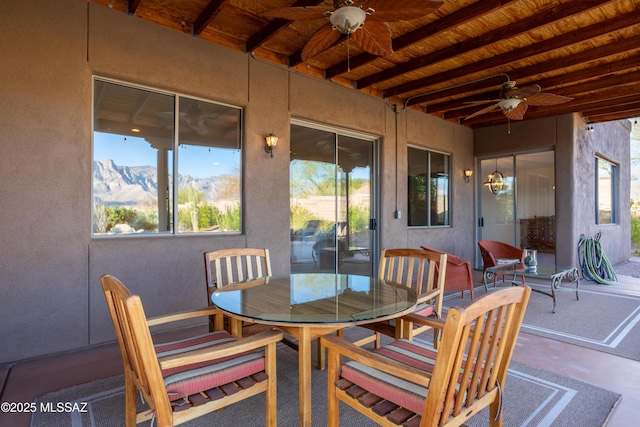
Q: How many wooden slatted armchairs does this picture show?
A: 4